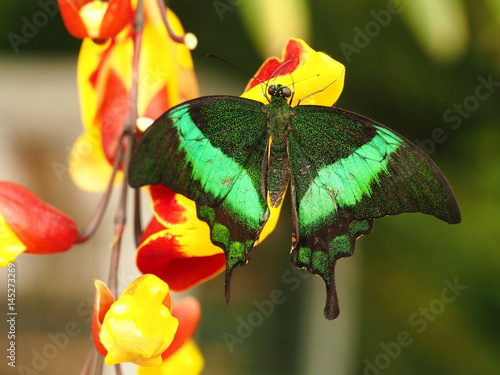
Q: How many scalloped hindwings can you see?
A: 2